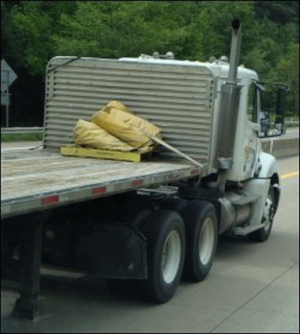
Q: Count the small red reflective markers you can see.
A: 5